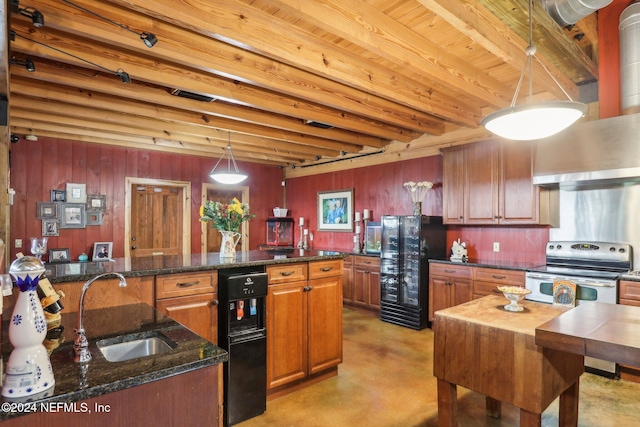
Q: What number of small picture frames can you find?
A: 9